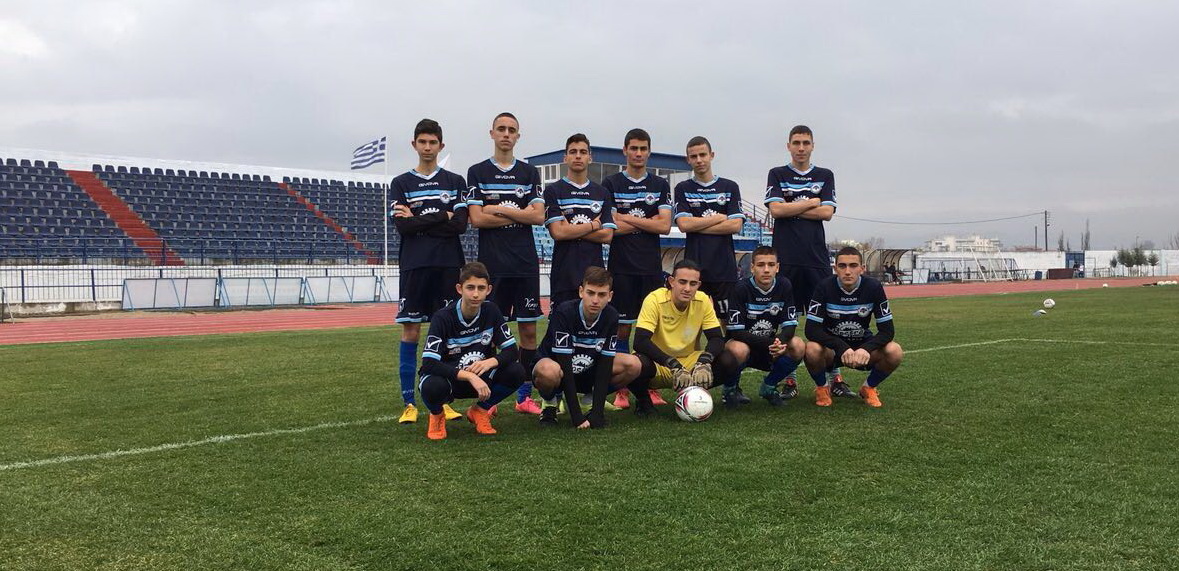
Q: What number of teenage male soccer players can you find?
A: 11